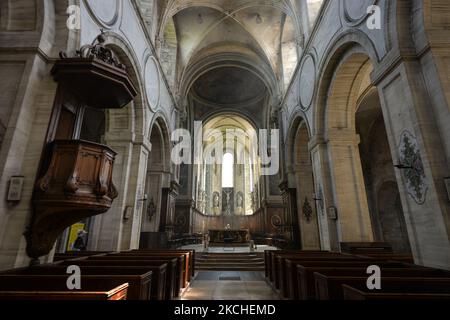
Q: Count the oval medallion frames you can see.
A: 4